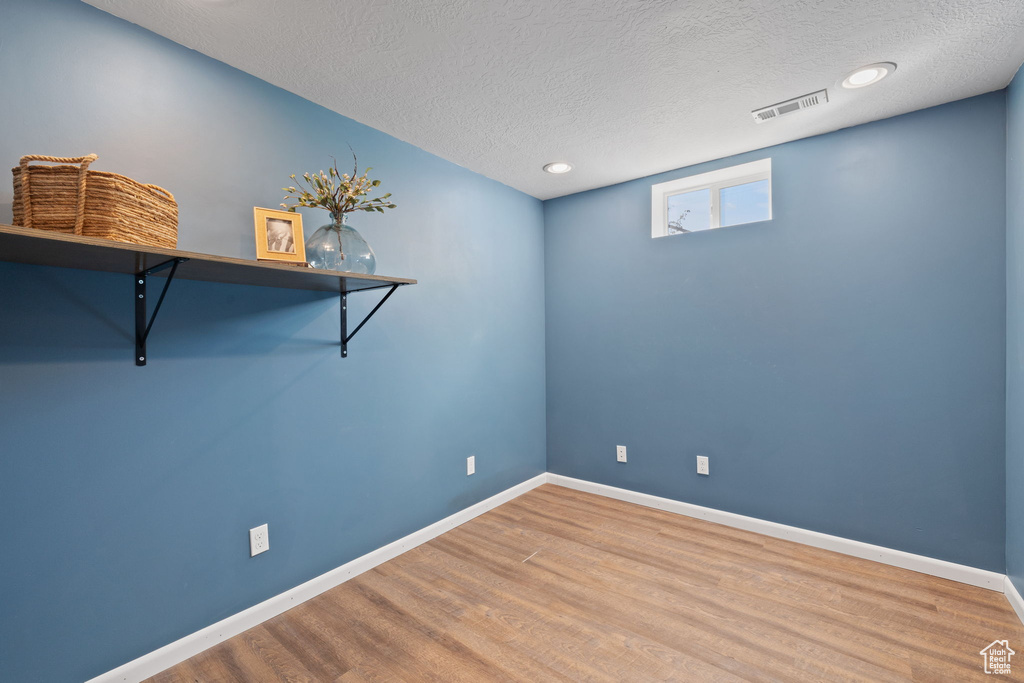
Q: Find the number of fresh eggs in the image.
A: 0